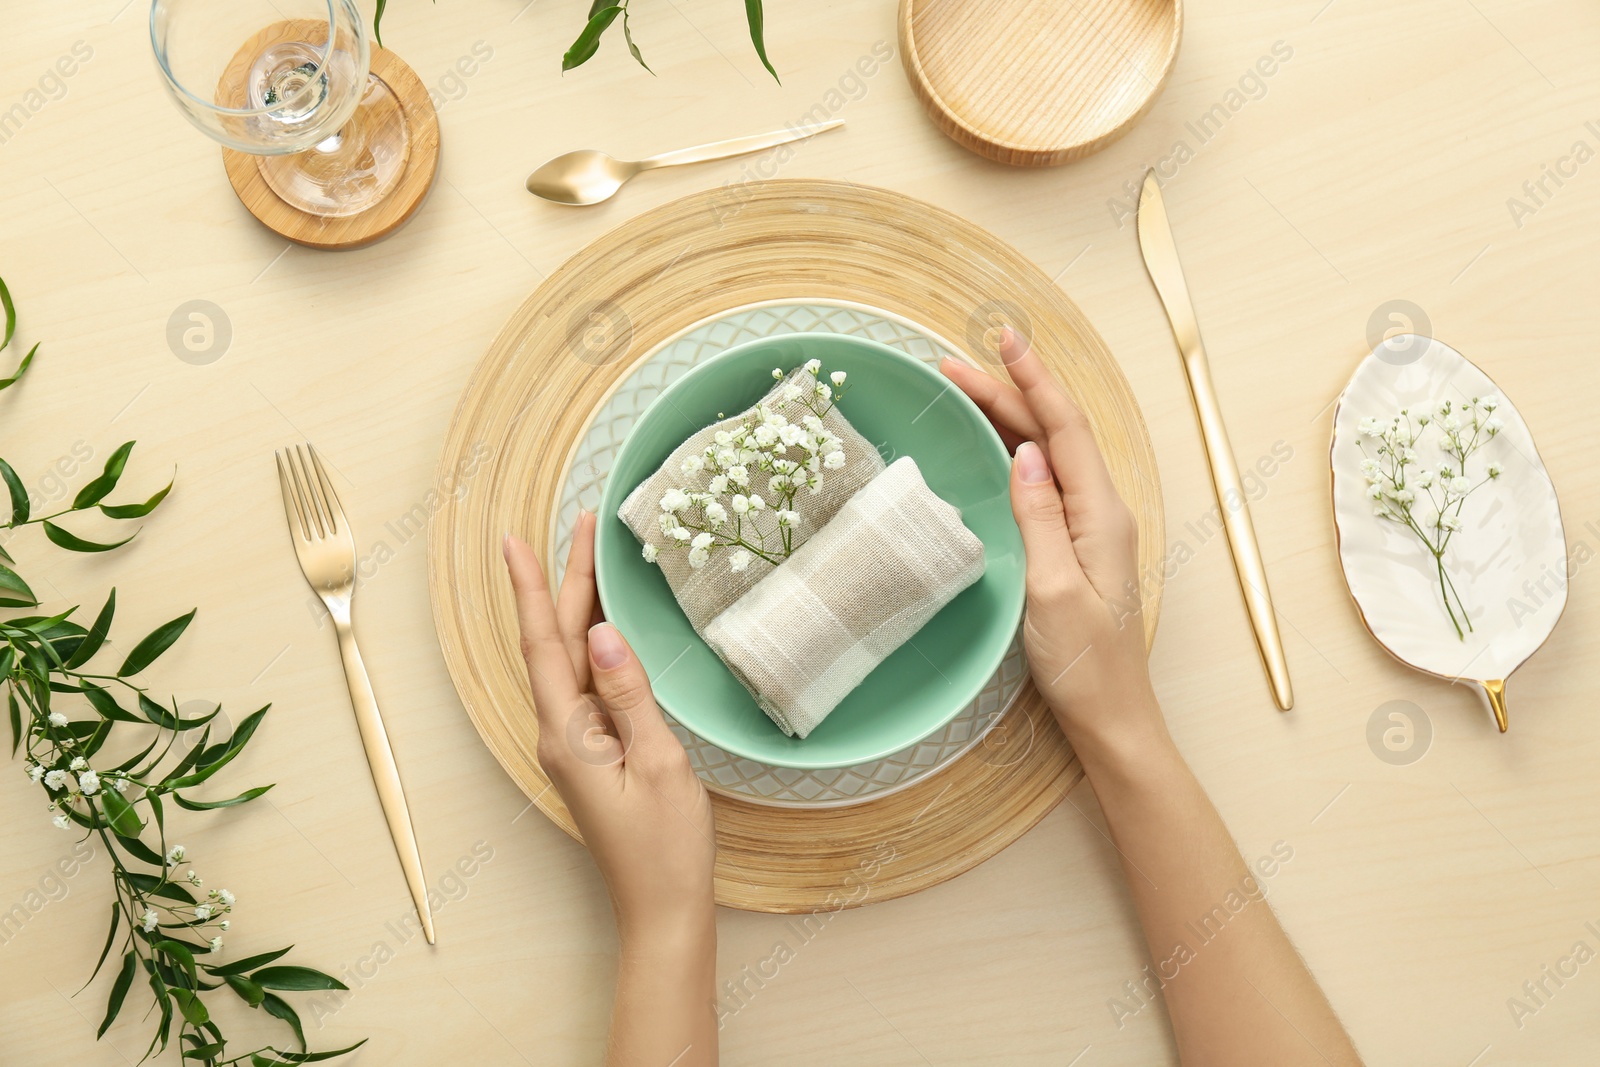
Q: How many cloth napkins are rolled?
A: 1